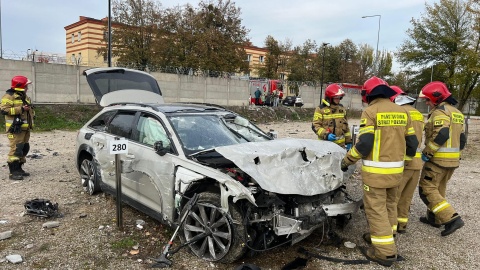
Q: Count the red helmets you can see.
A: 5